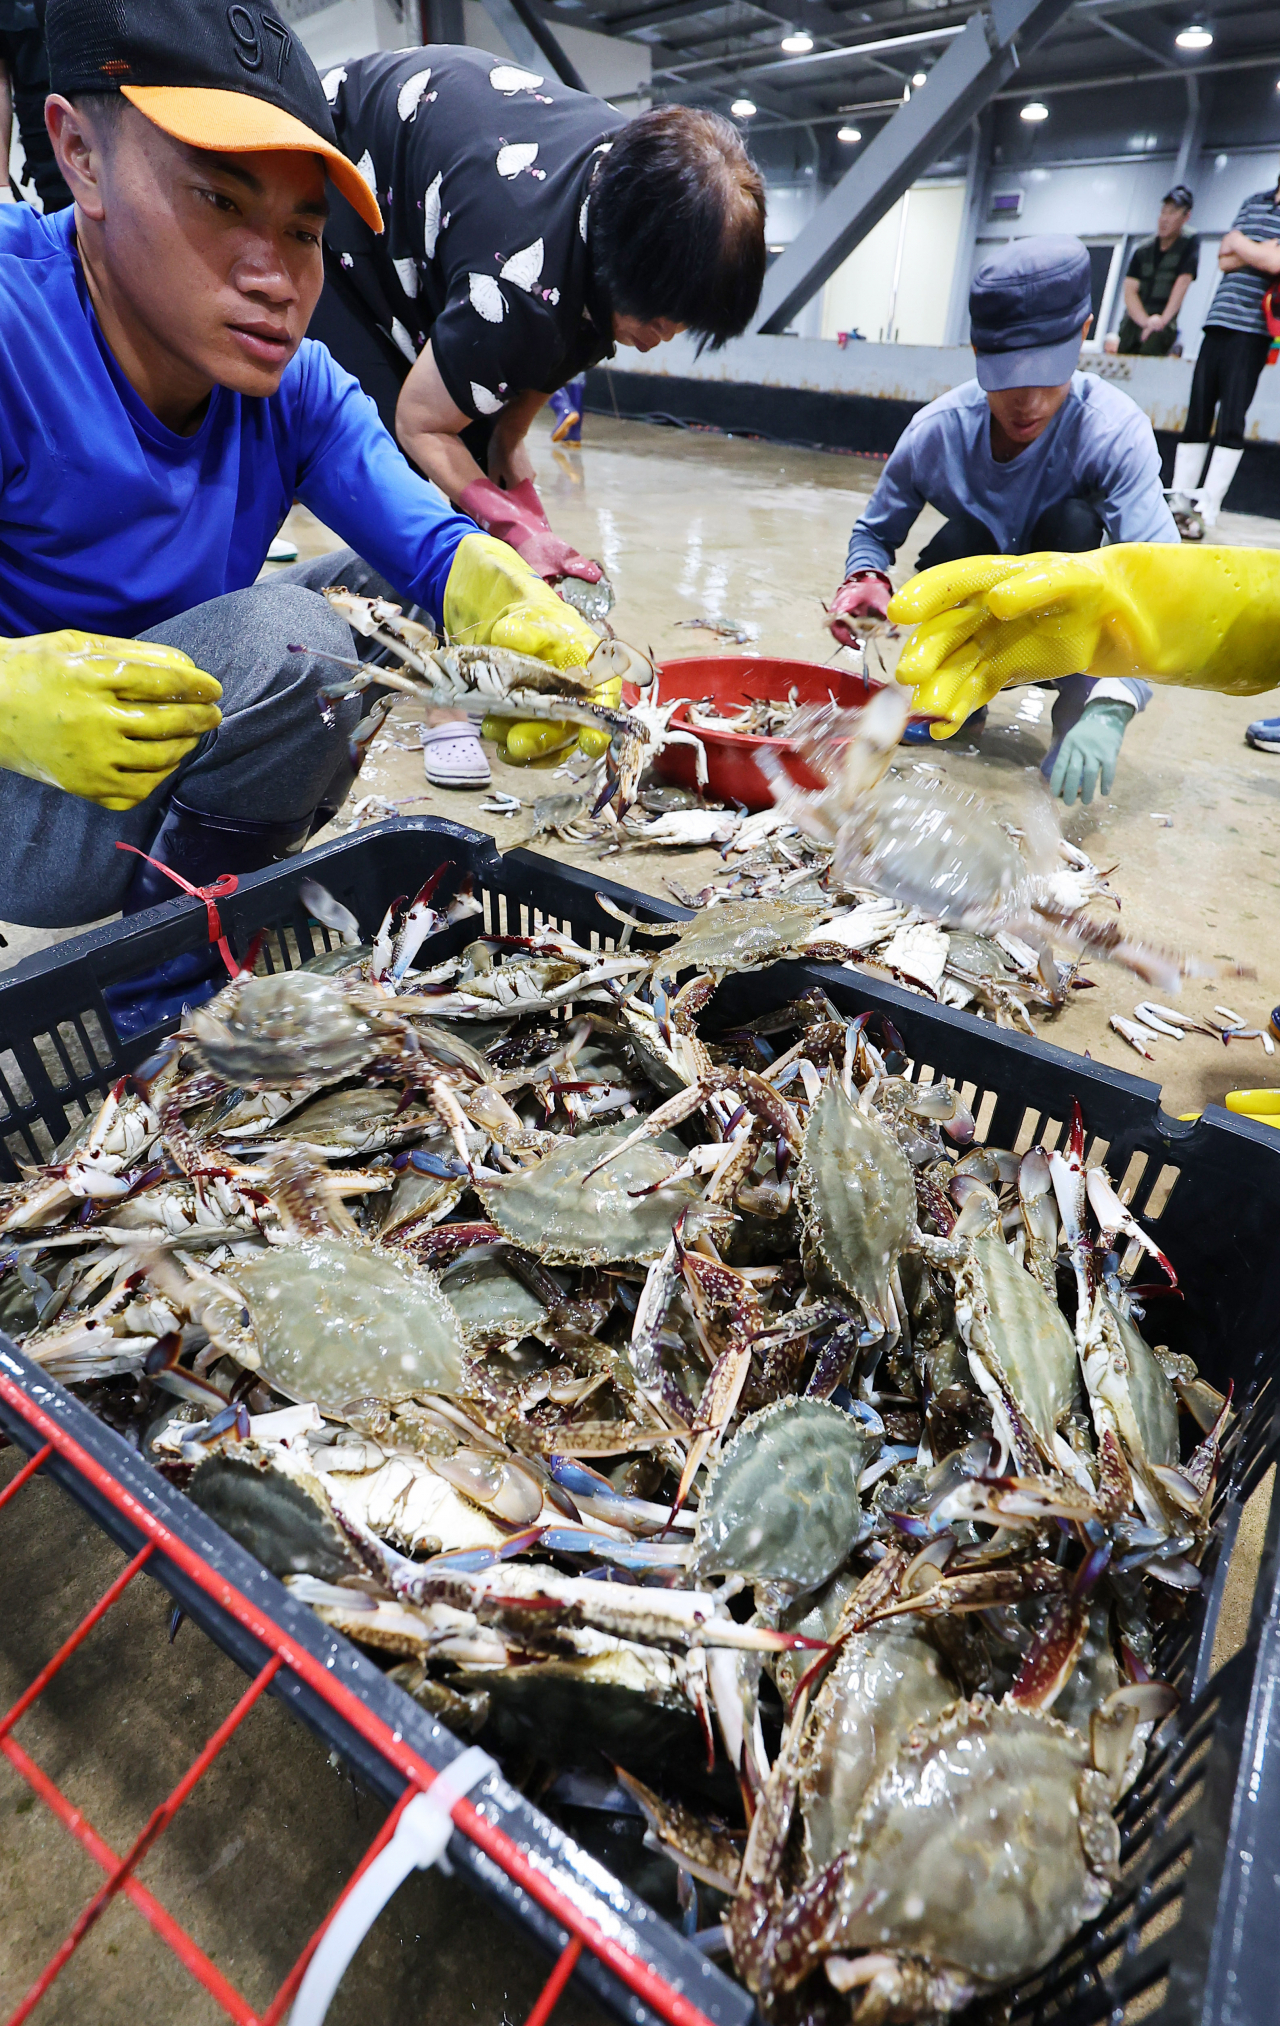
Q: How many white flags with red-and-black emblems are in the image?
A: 0